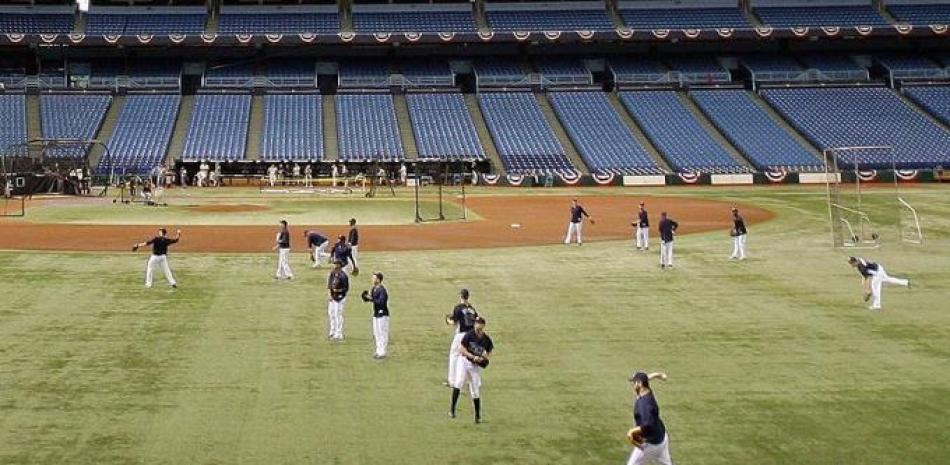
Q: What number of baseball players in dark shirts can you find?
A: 15